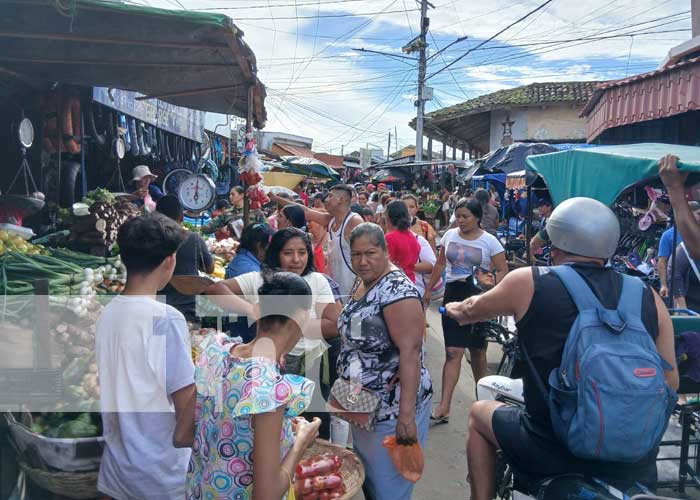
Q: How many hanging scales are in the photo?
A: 3